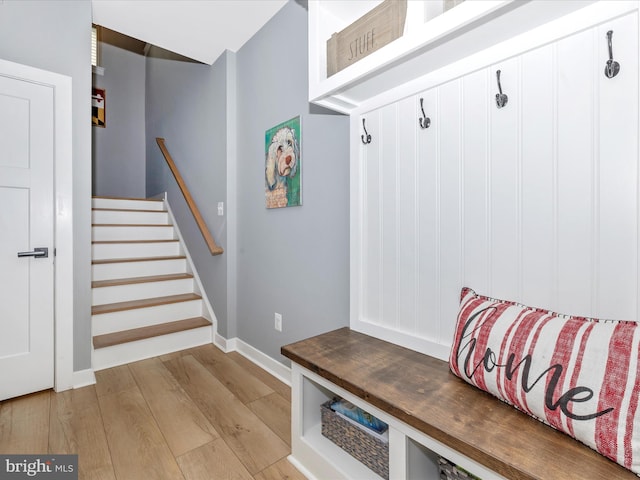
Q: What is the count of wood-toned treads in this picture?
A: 8